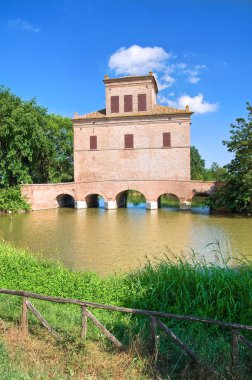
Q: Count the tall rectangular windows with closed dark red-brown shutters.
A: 6